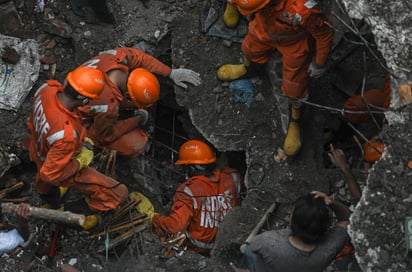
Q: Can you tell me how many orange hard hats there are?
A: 5